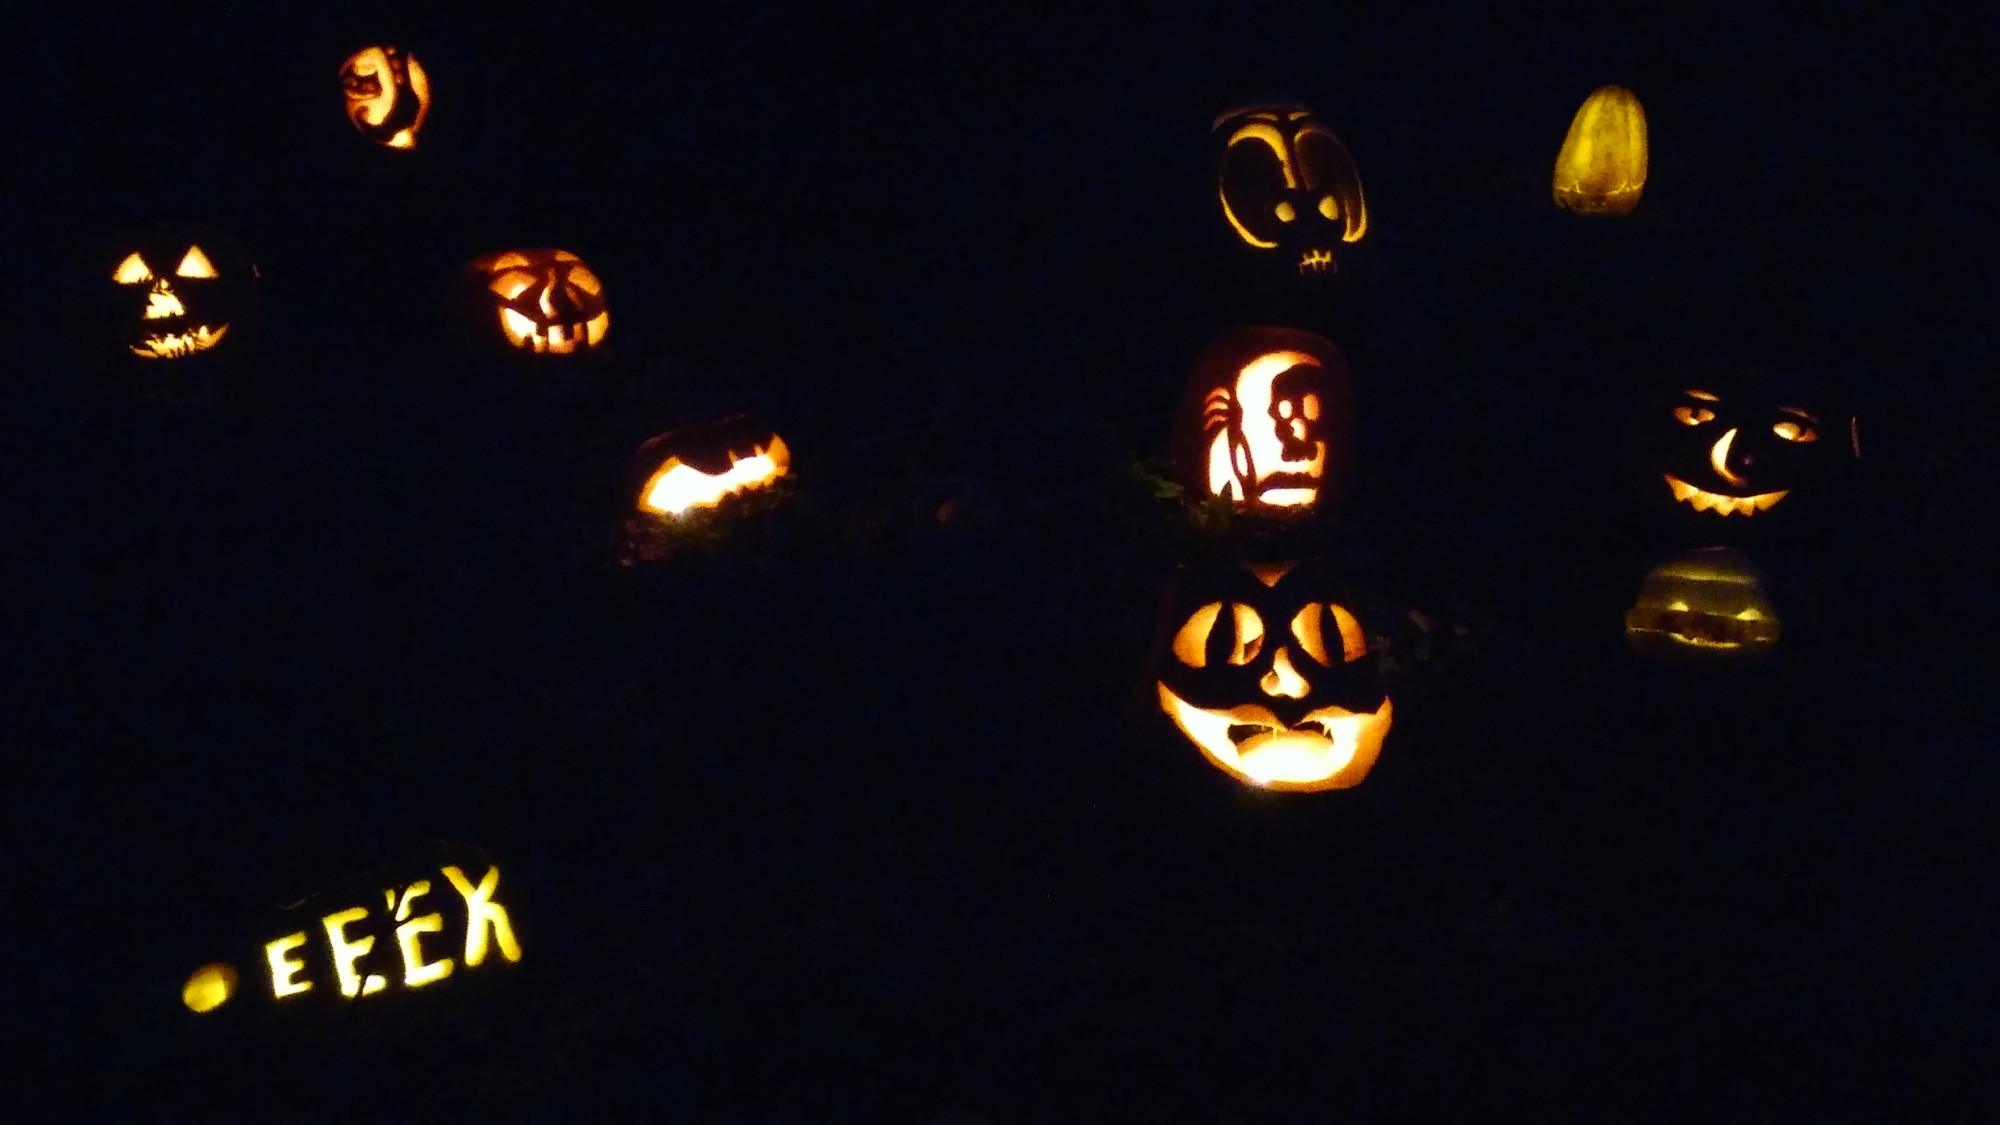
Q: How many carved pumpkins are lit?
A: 11